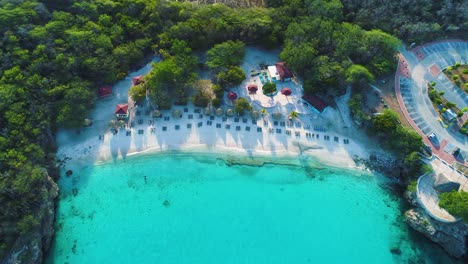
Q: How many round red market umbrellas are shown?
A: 3